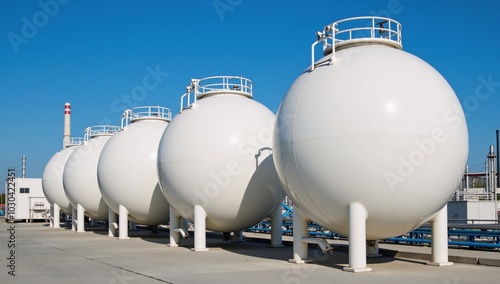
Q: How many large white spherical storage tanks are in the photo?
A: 5